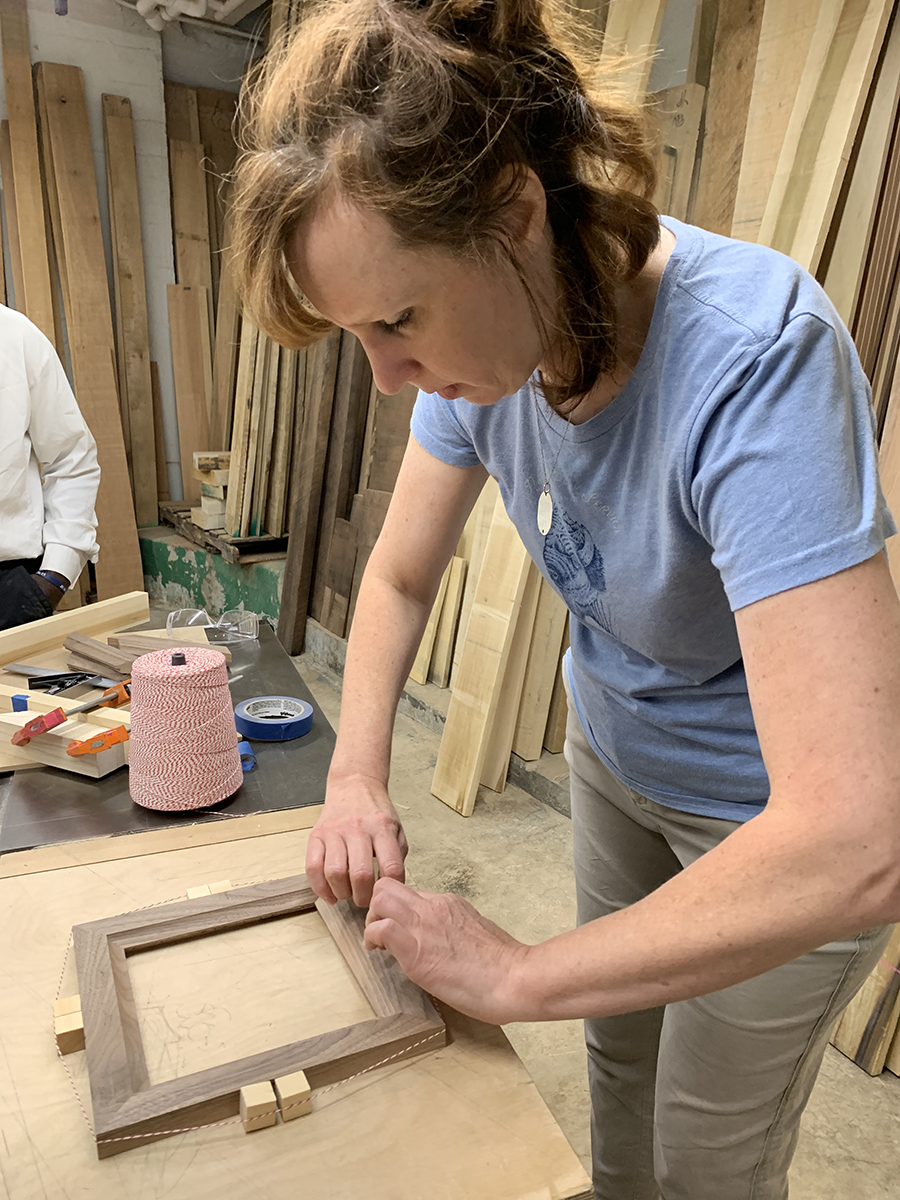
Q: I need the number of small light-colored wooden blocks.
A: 6